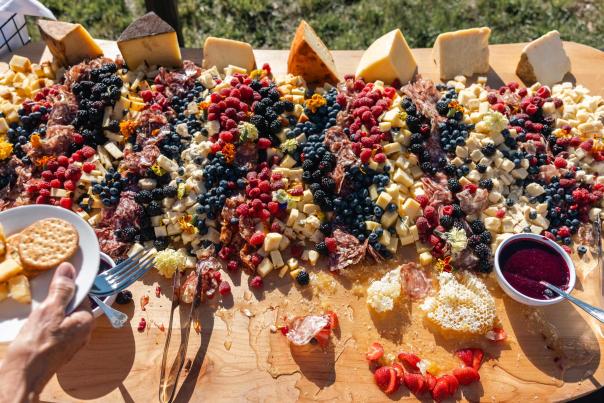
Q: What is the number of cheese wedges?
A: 7